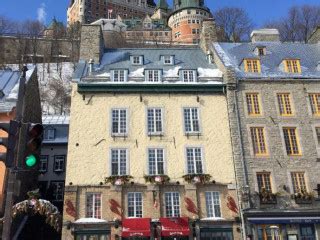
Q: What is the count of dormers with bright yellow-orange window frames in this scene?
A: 2